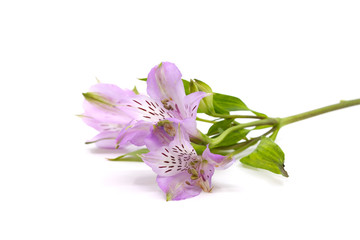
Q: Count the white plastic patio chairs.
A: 0